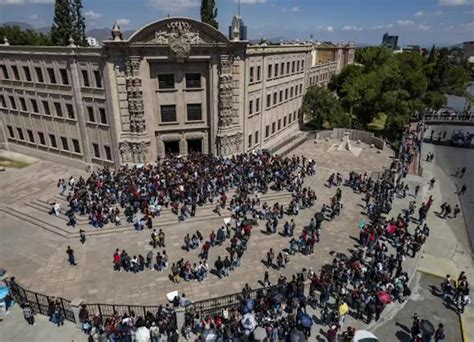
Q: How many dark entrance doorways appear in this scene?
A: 2